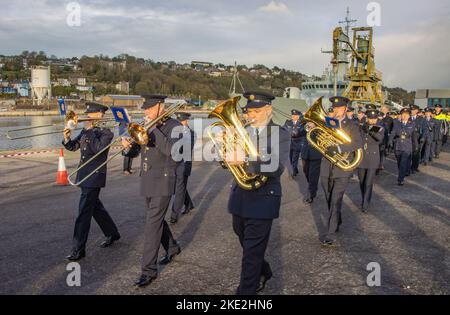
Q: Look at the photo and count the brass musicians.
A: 4